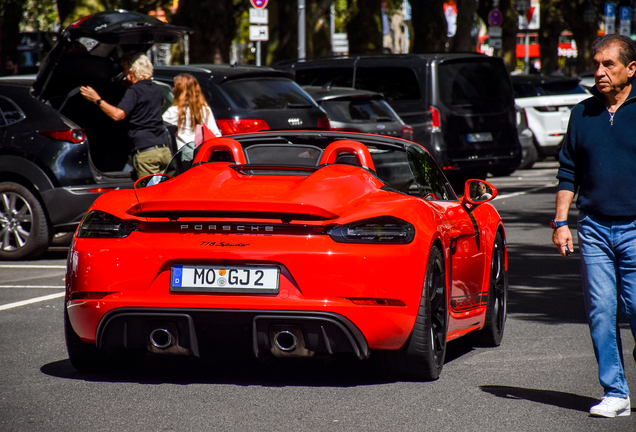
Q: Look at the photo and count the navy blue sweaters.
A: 1